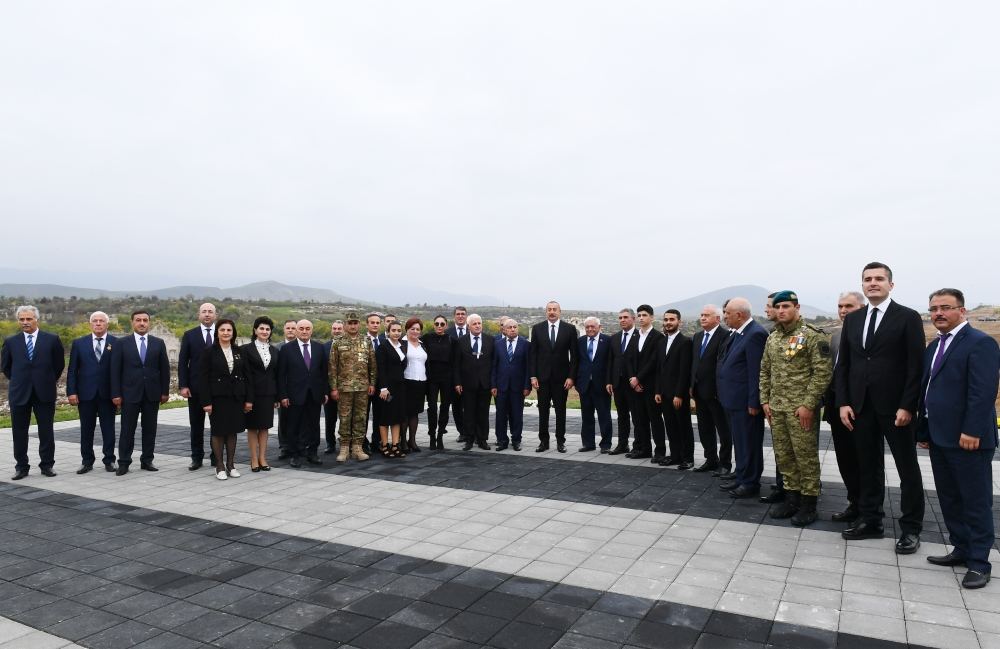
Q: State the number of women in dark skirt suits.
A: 4